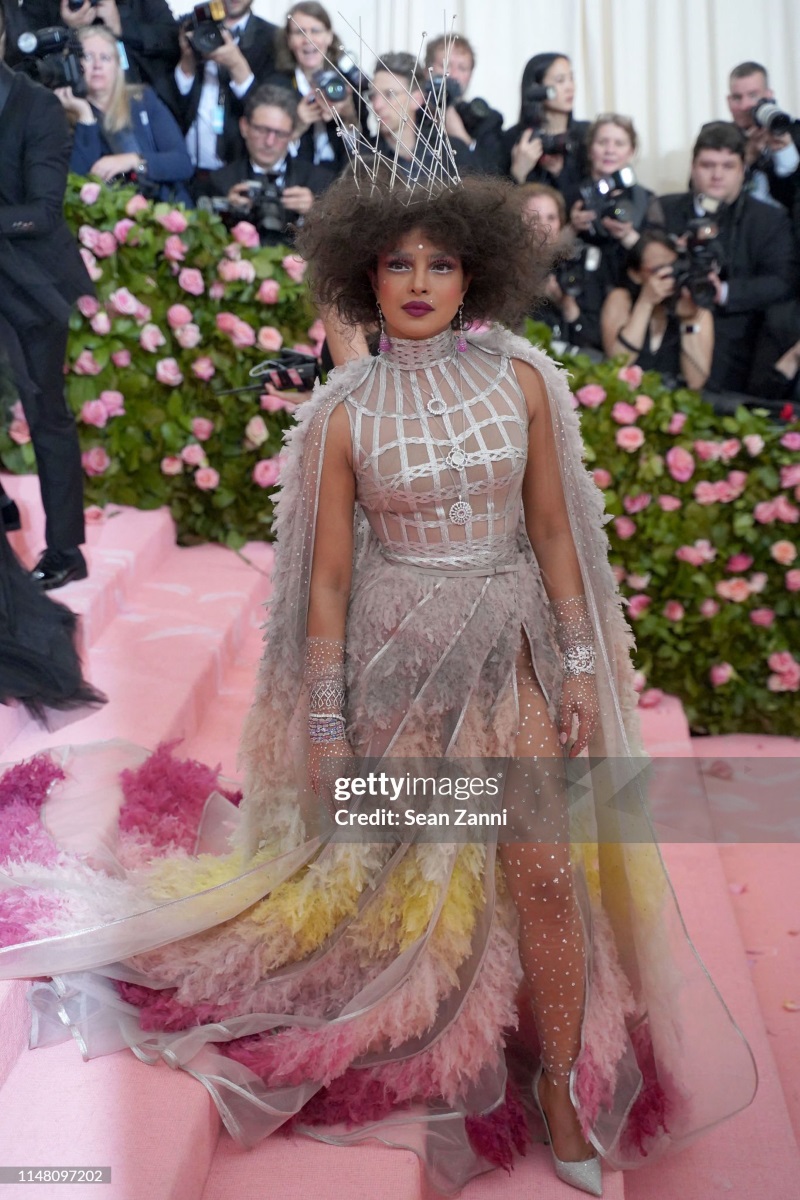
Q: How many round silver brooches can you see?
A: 3